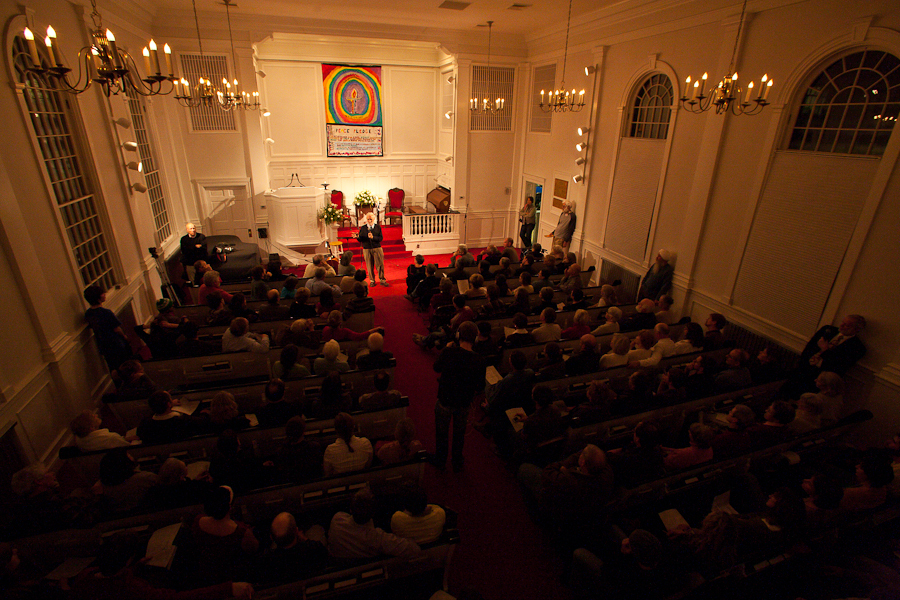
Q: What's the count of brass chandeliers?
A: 6